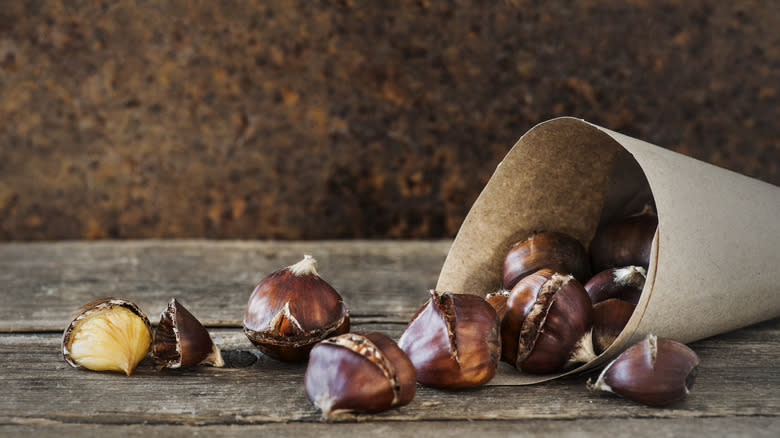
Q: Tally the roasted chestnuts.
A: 11